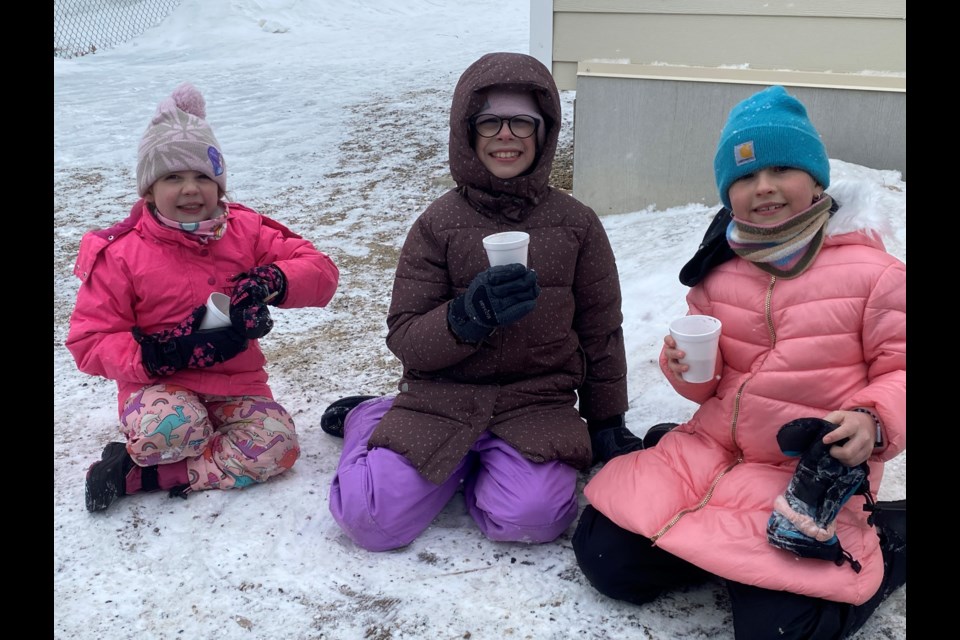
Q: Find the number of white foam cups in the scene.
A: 3